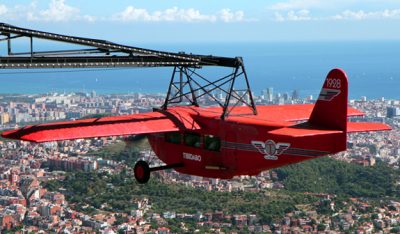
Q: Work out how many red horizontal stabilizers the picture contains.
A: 2